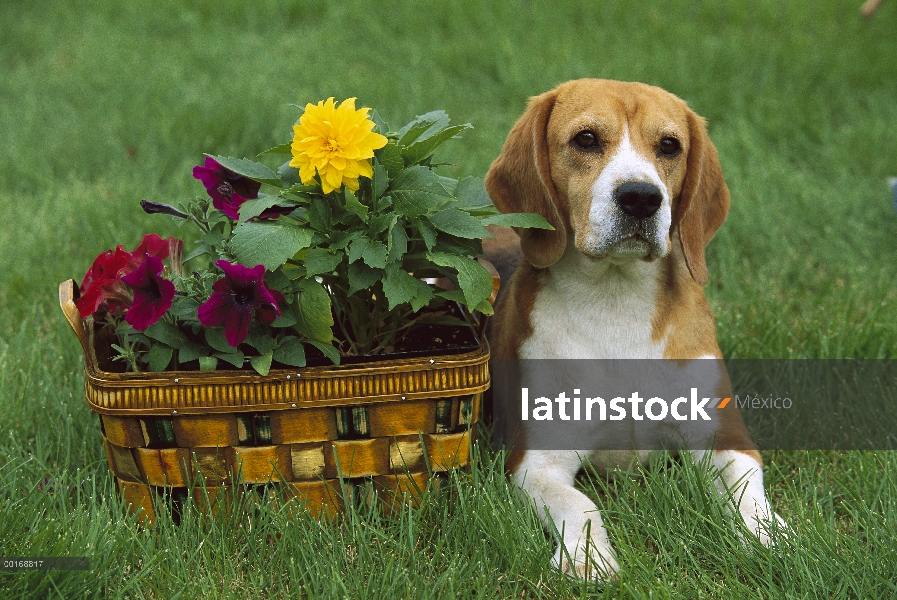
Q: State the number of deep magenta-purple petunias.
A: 3